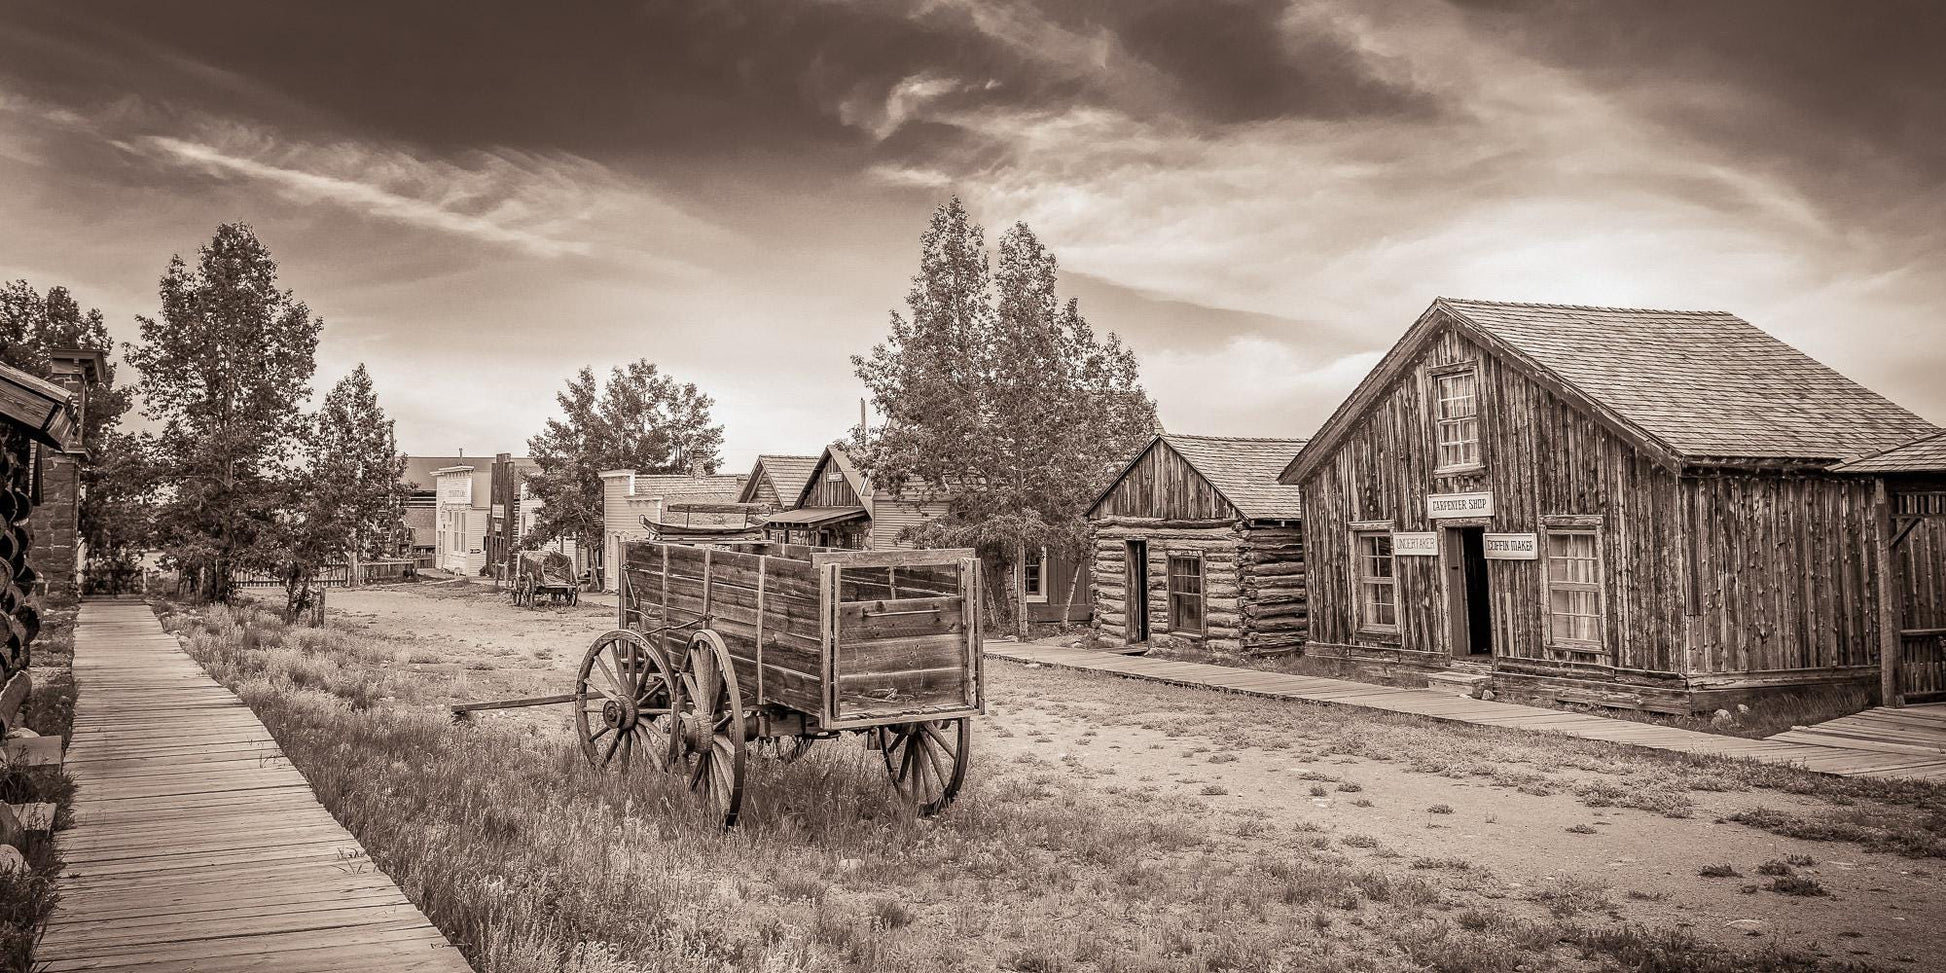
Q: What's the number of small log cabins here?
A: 1